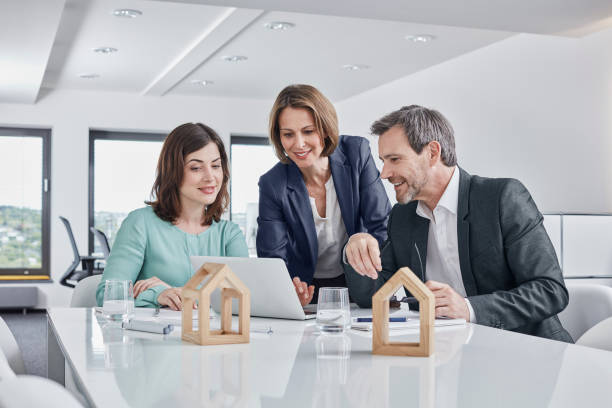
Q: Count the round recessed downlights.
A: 8